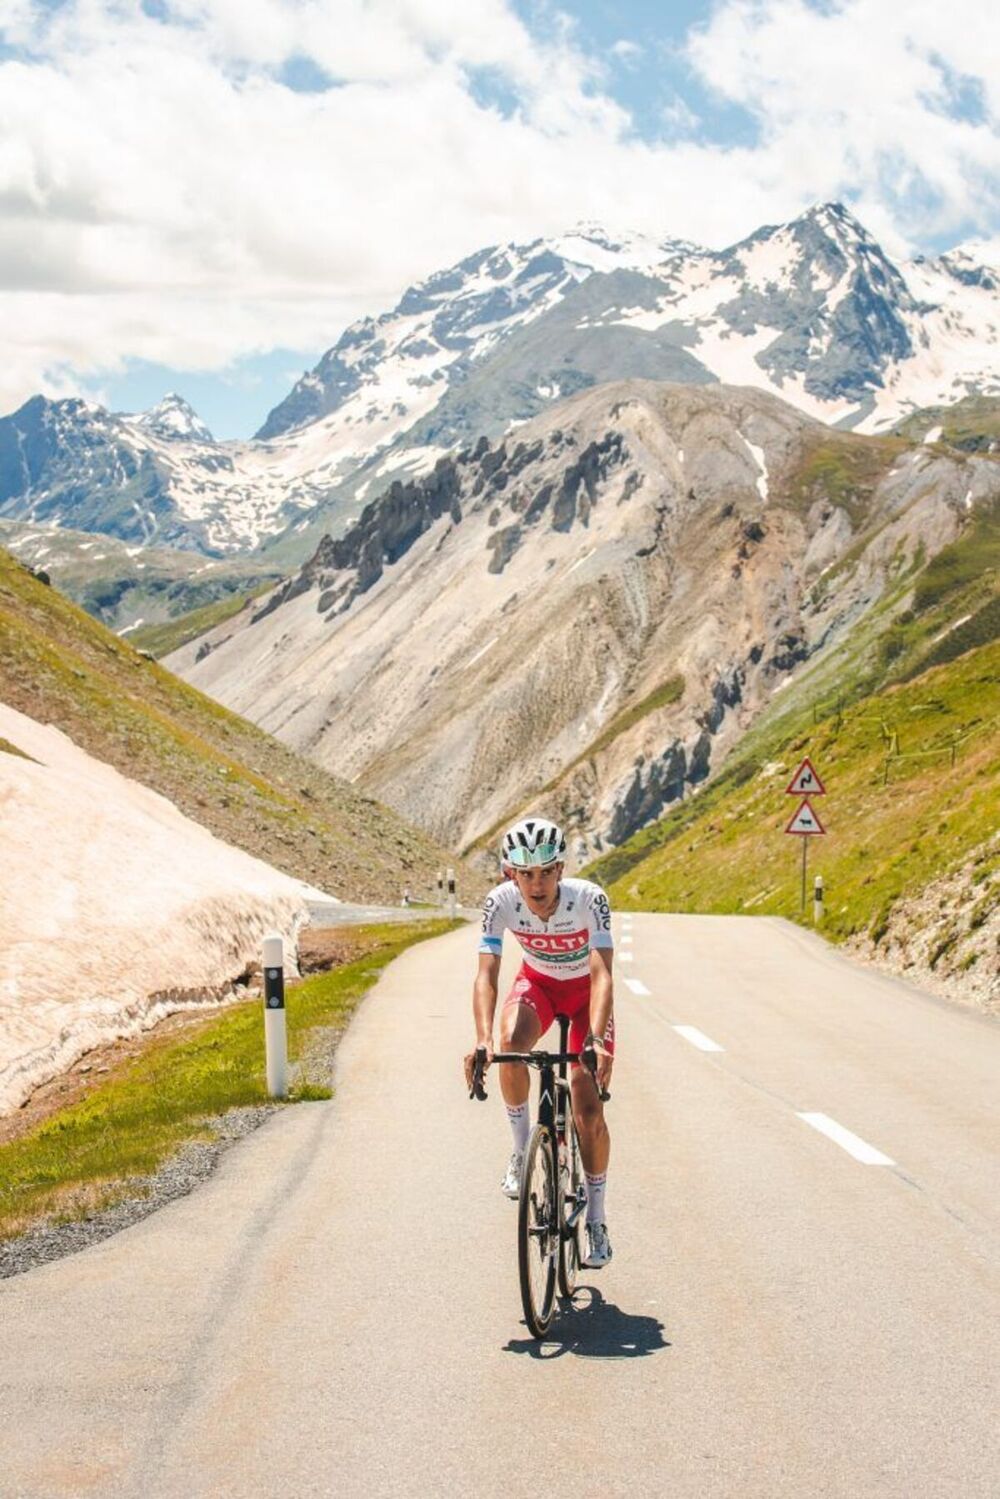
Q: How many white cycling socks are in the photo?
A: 2